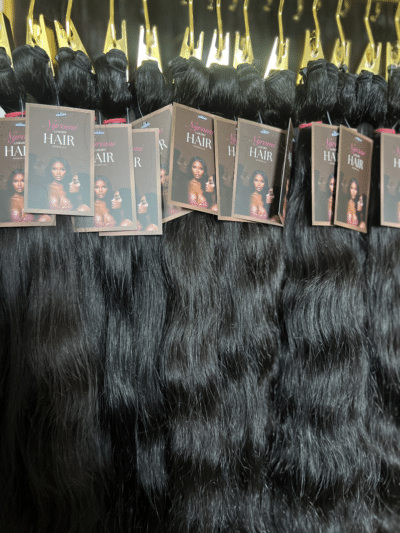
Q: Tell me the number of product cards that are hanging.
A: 12